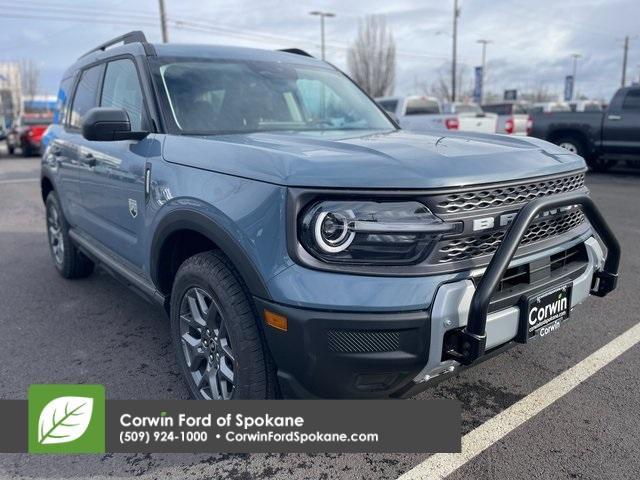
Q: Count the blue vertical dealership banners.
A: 2